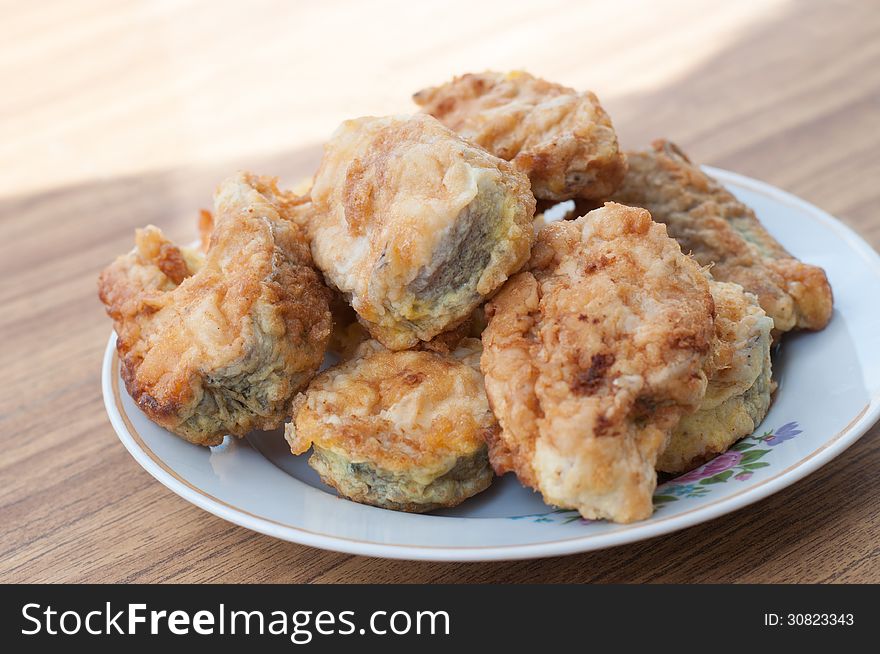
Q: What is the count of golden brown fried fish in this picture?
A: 7